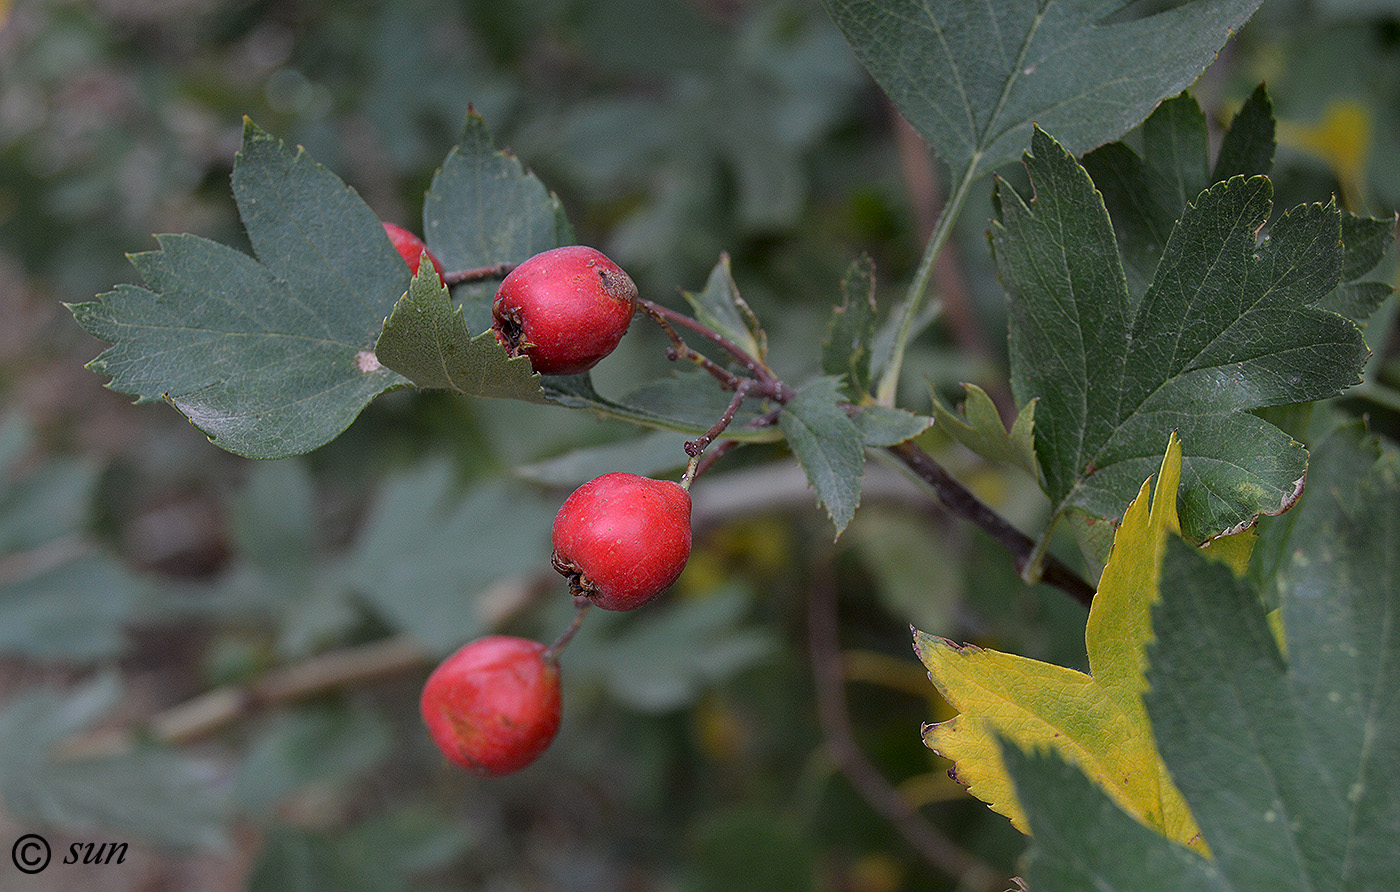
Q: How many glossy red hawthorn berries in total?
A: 4